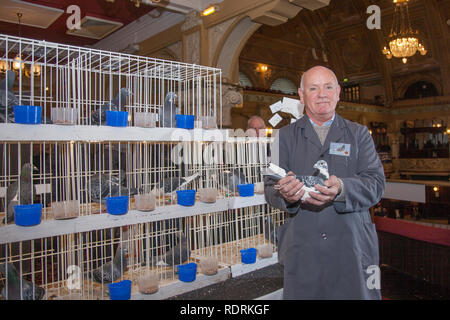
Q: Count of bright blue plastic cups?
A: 10